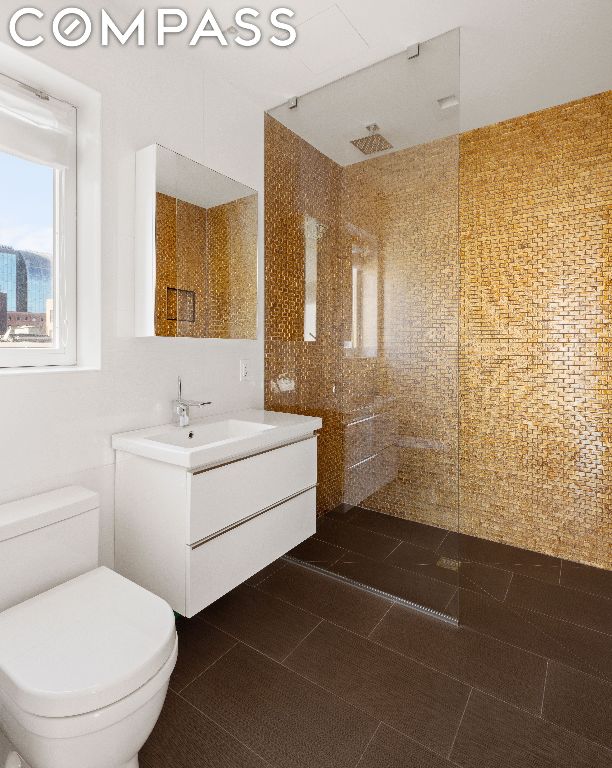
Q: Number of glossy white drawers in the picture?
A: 2